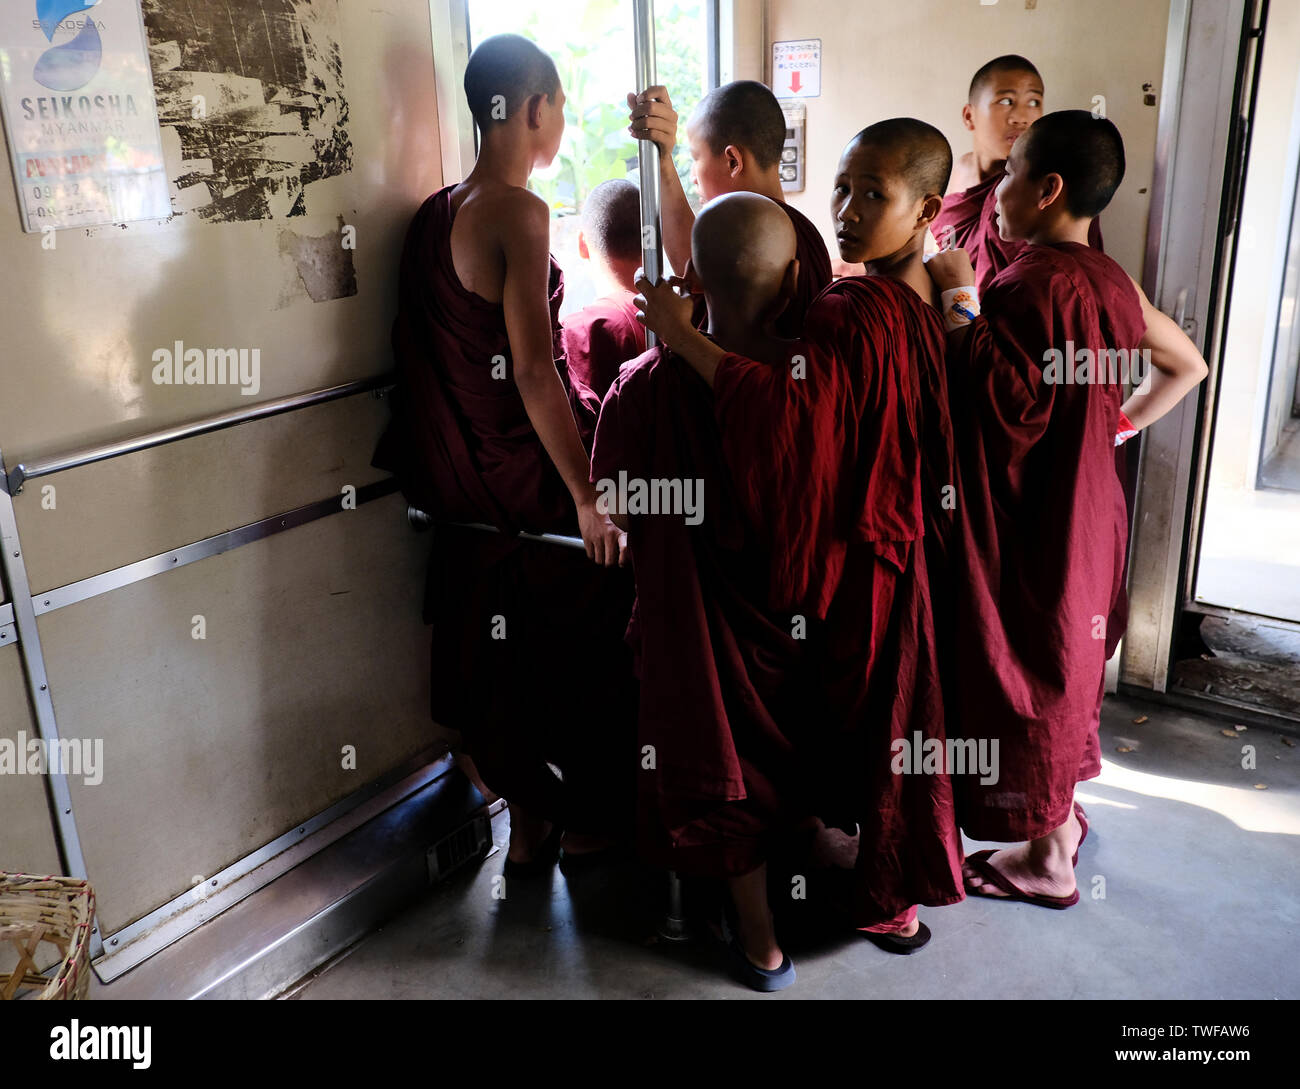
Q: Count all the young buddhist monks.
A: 7